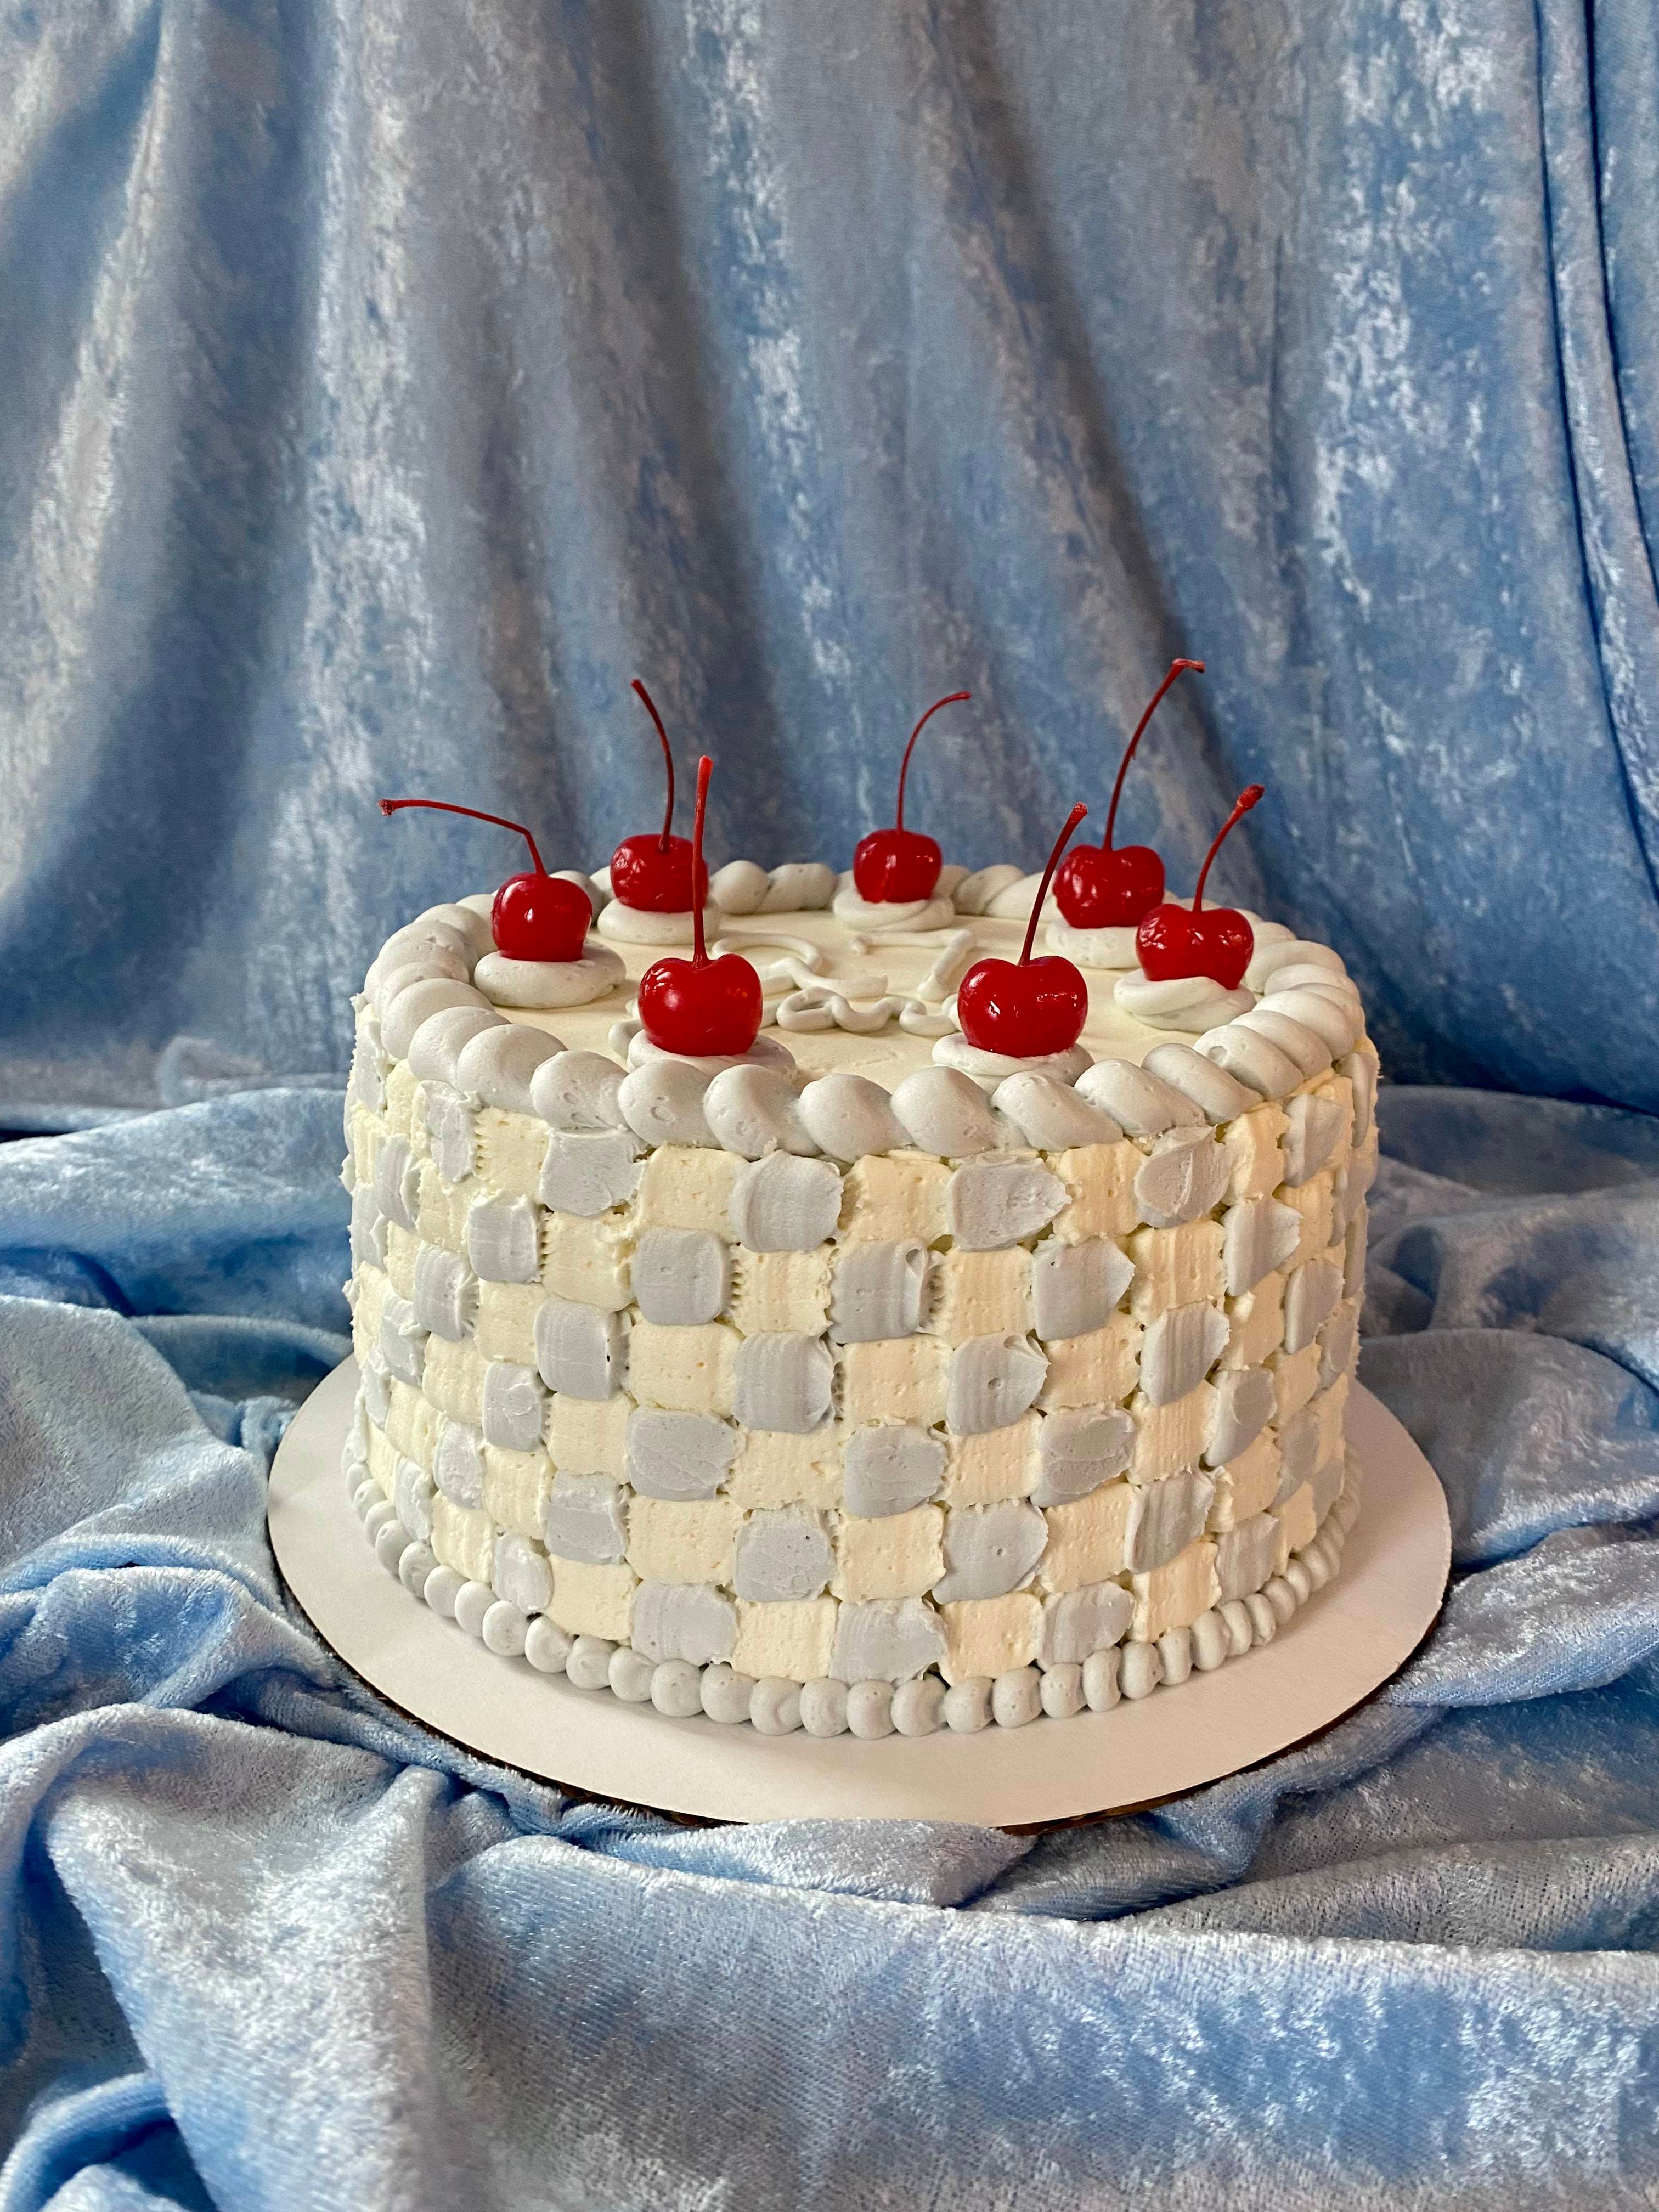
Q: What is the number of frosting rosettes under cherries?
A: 7